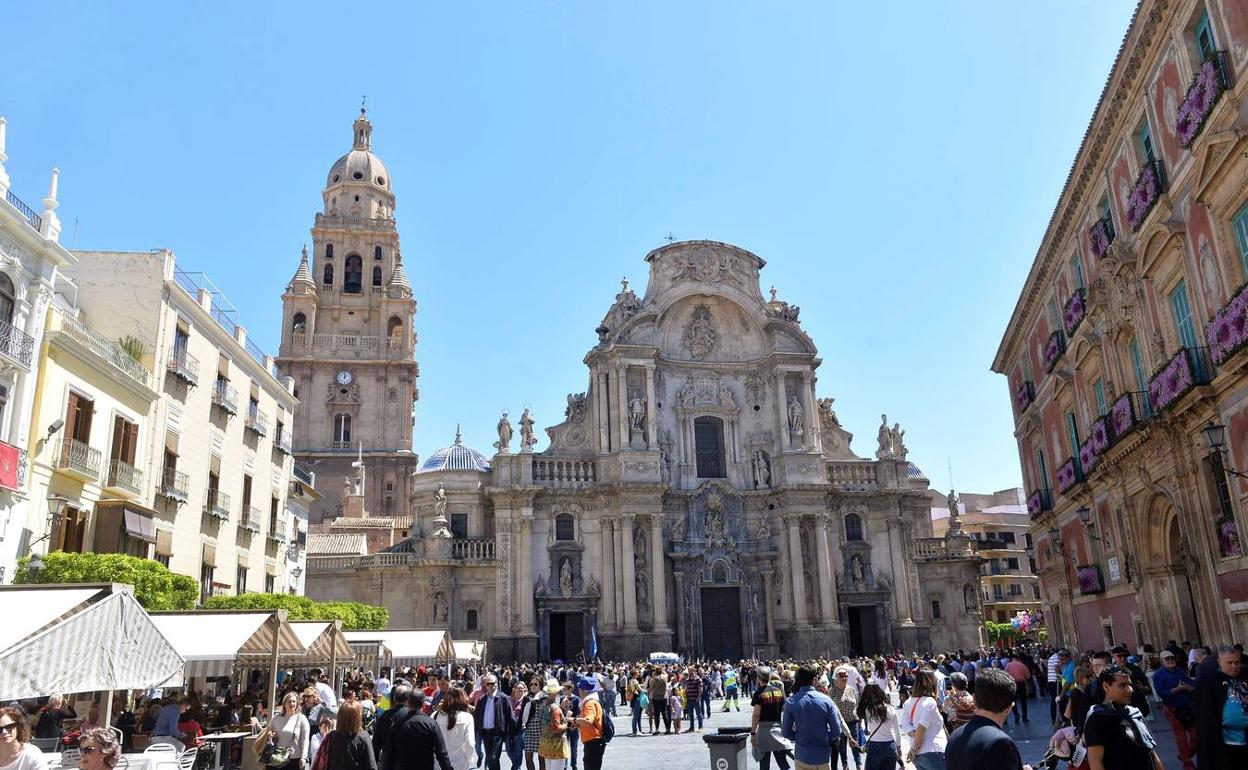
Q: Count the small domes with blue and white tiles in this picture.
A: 2